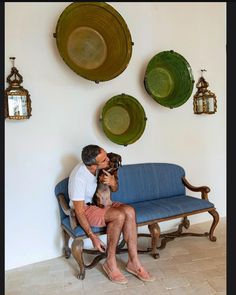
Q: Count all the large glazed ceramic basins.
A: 3